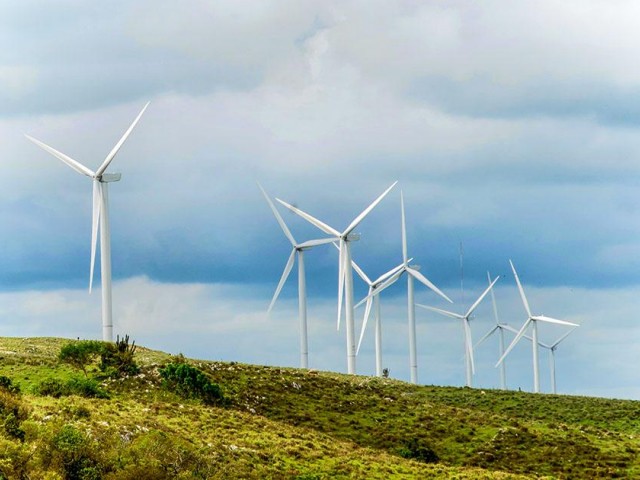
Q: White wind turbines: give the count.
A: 9